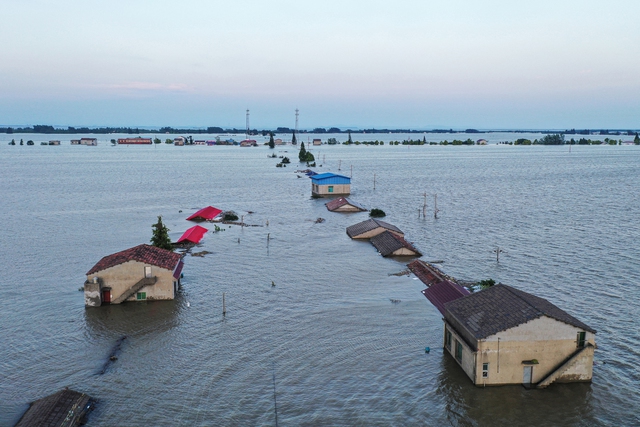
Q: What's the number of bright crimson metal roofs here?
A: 2